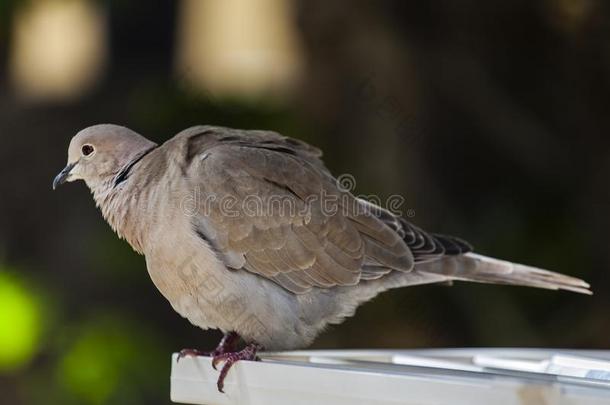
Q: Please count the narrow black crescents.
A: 1